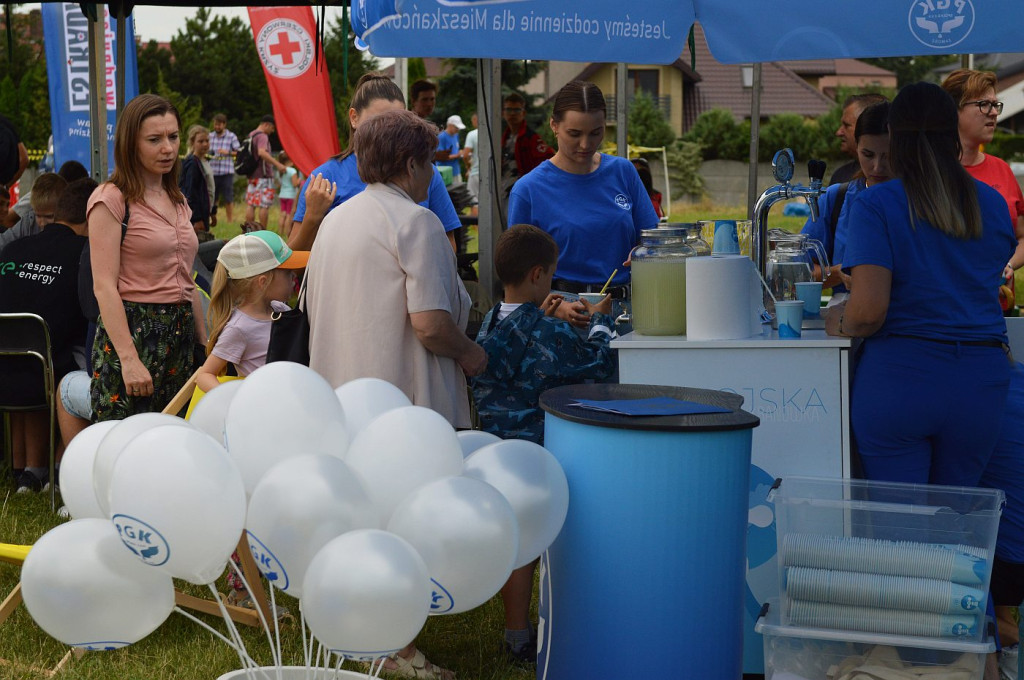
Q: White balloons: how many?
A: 13